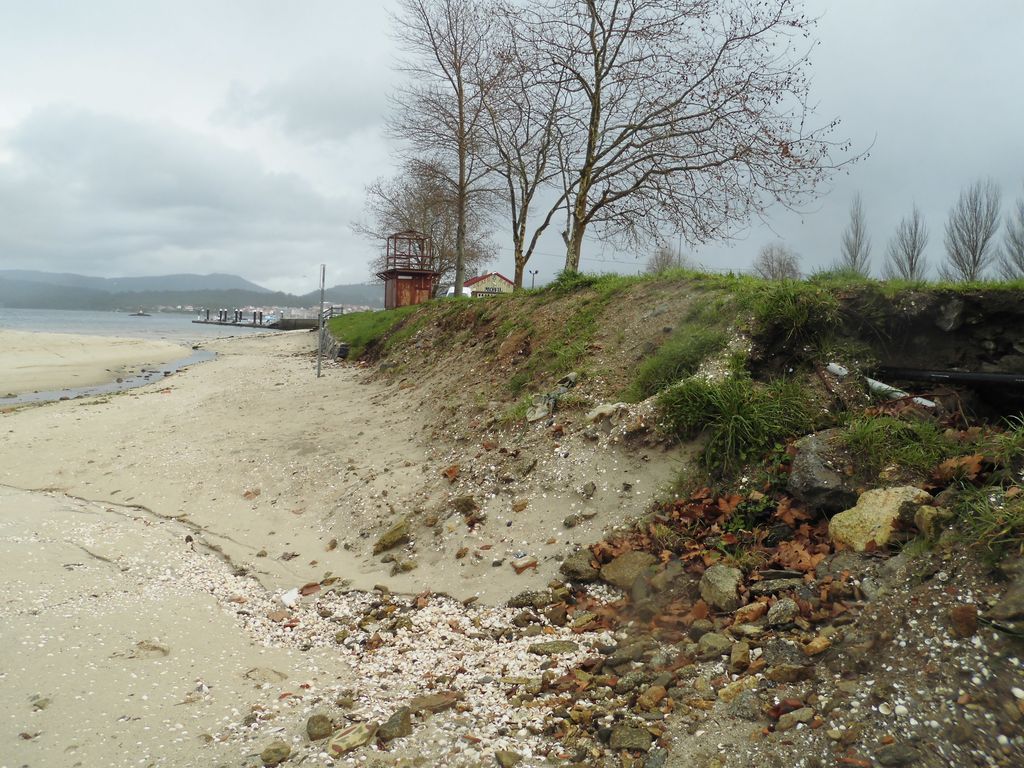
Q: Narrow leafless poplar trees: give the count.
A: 4